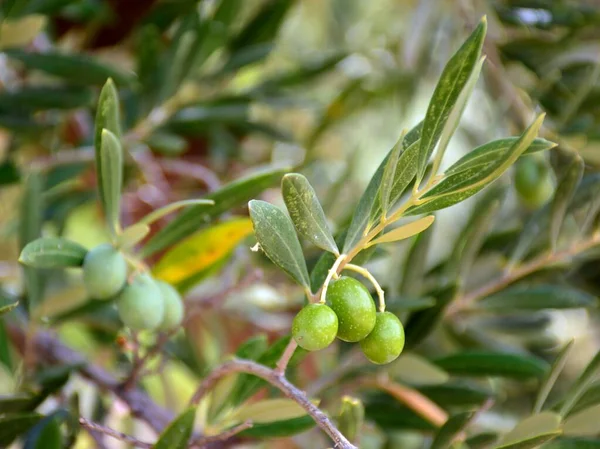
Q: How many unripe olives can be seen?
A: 7